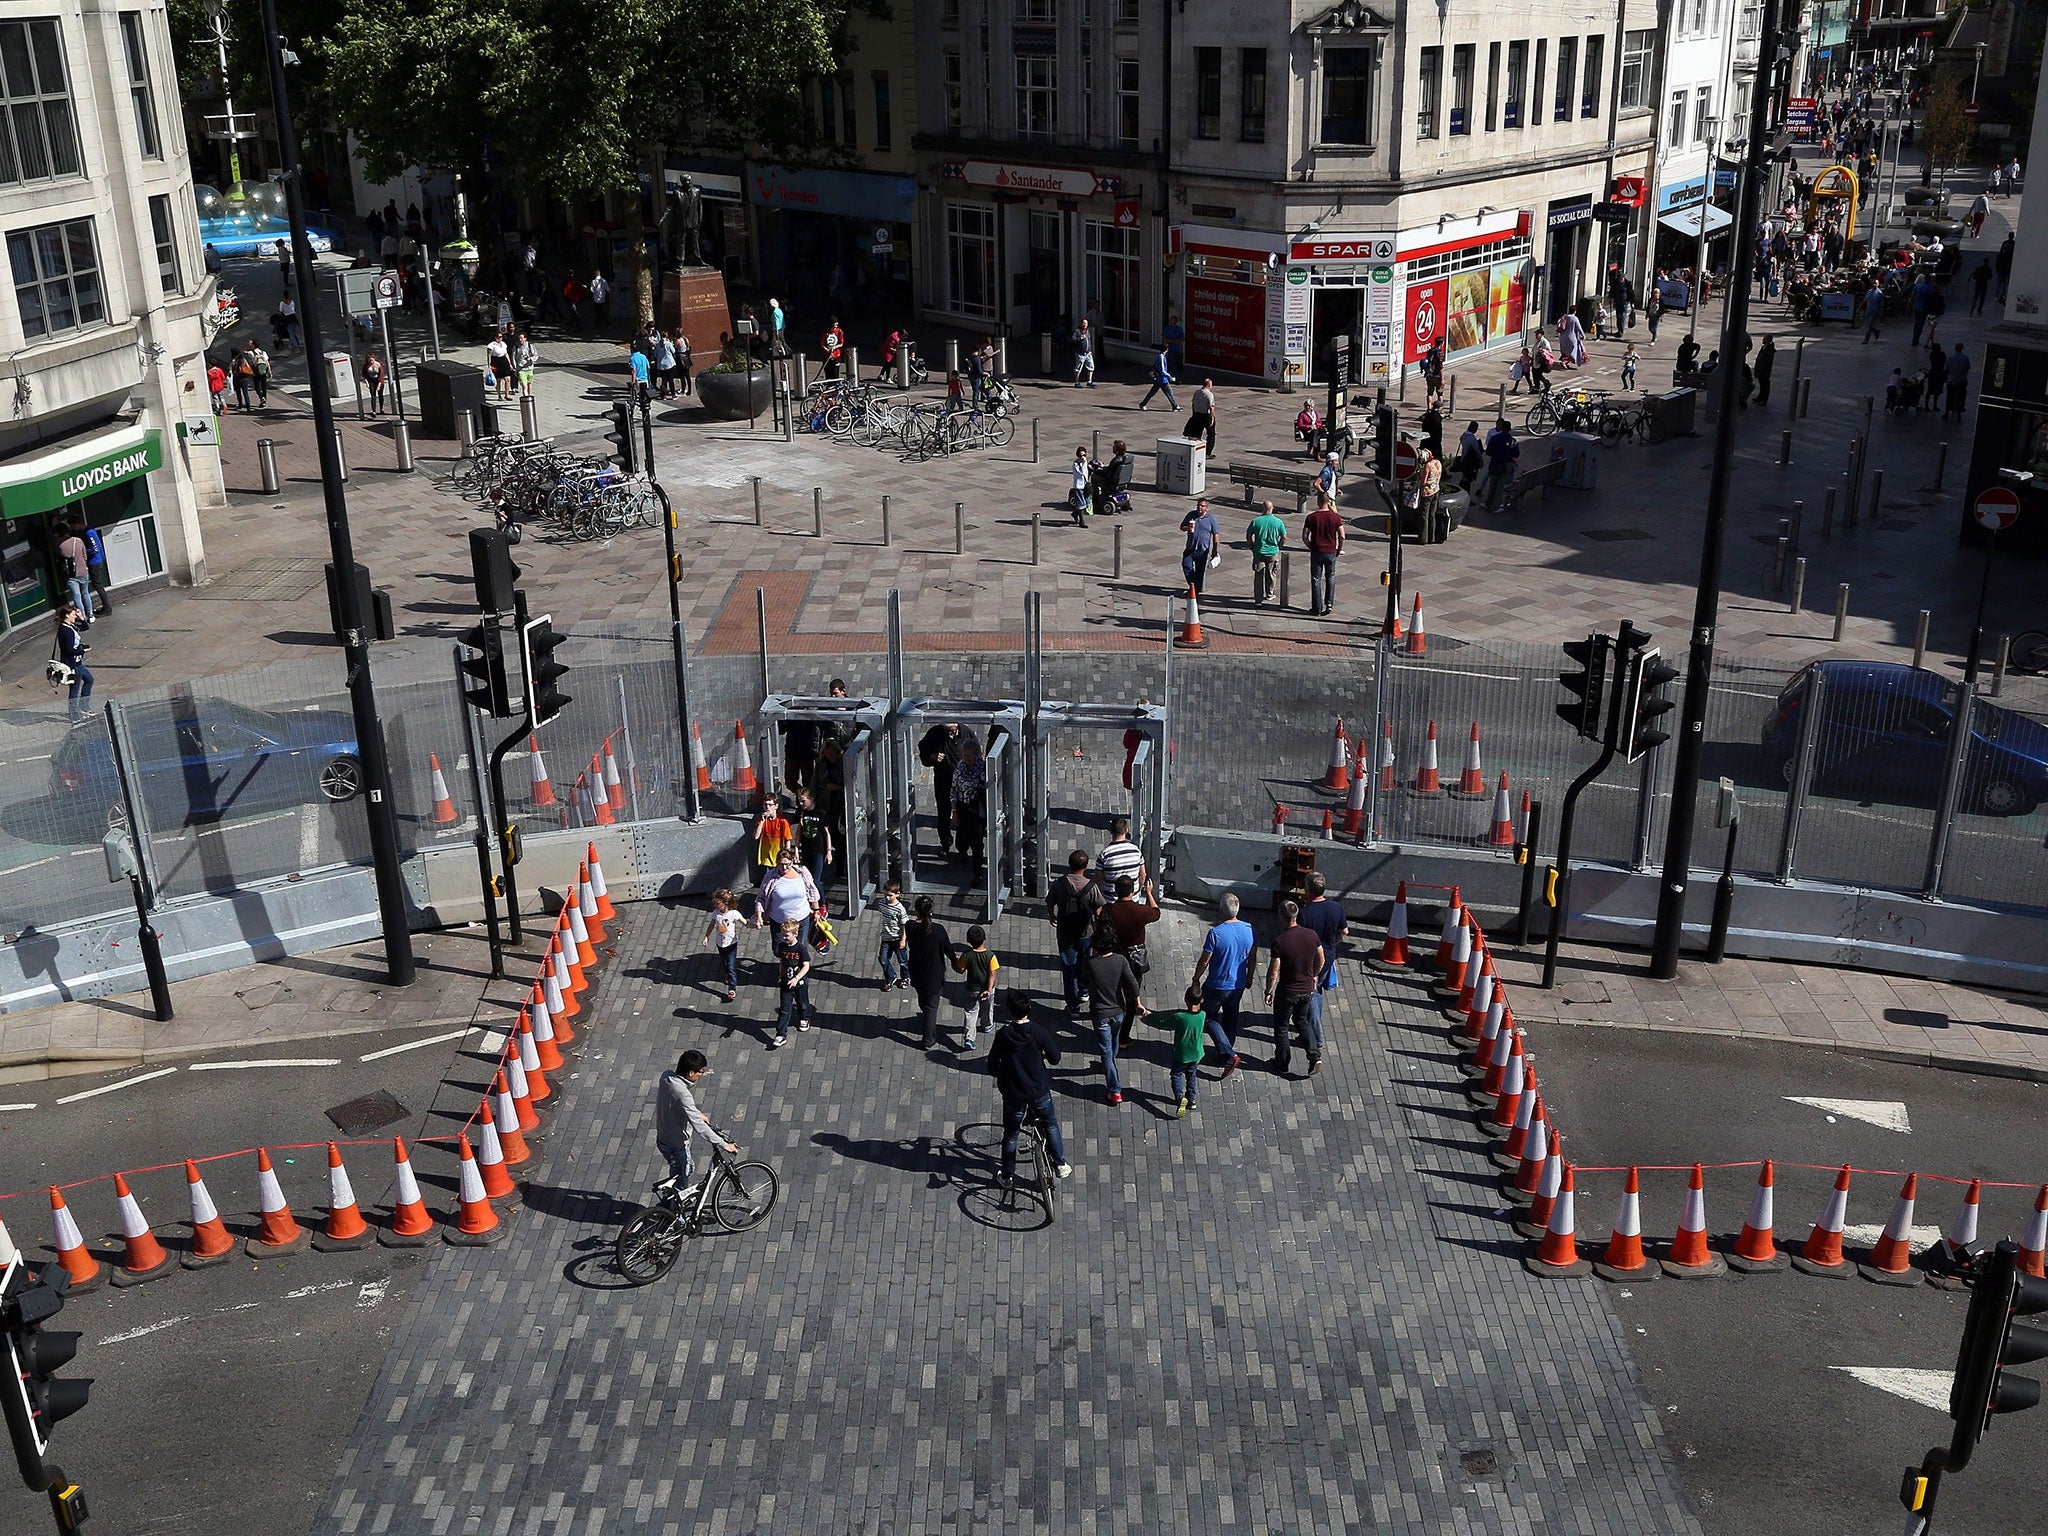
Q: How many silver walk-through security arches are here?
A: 3